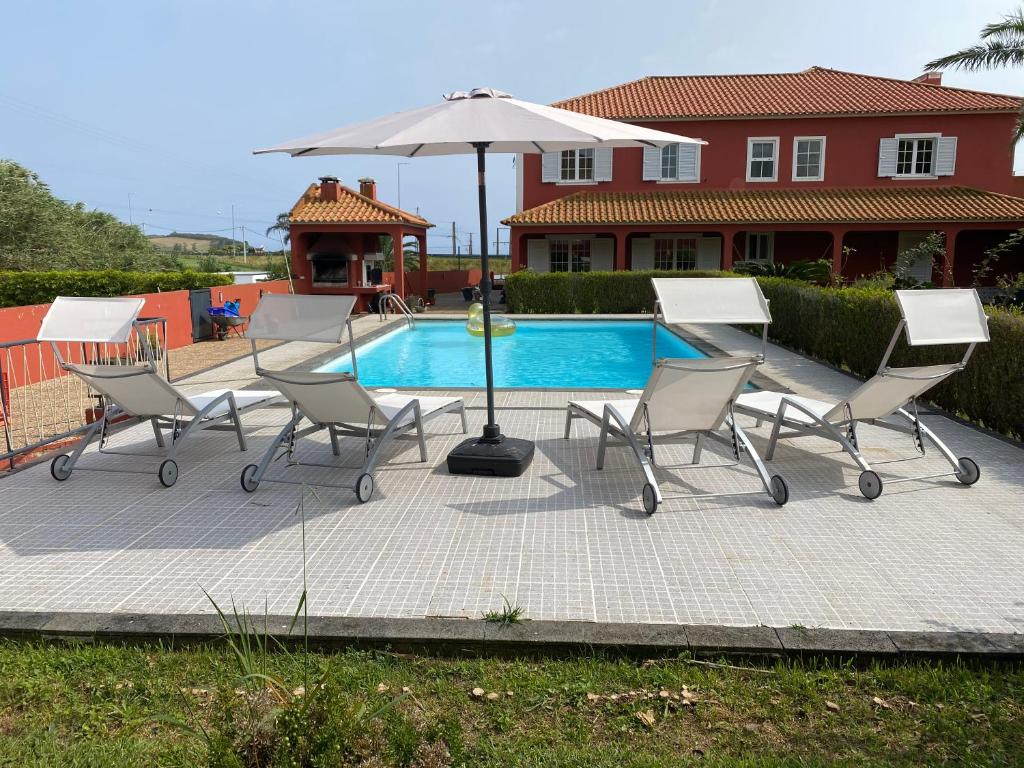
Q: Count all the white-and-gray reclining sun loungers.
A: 4